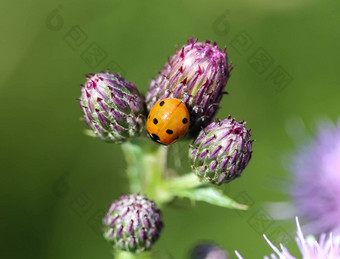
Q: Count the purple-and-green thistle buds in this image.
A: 4